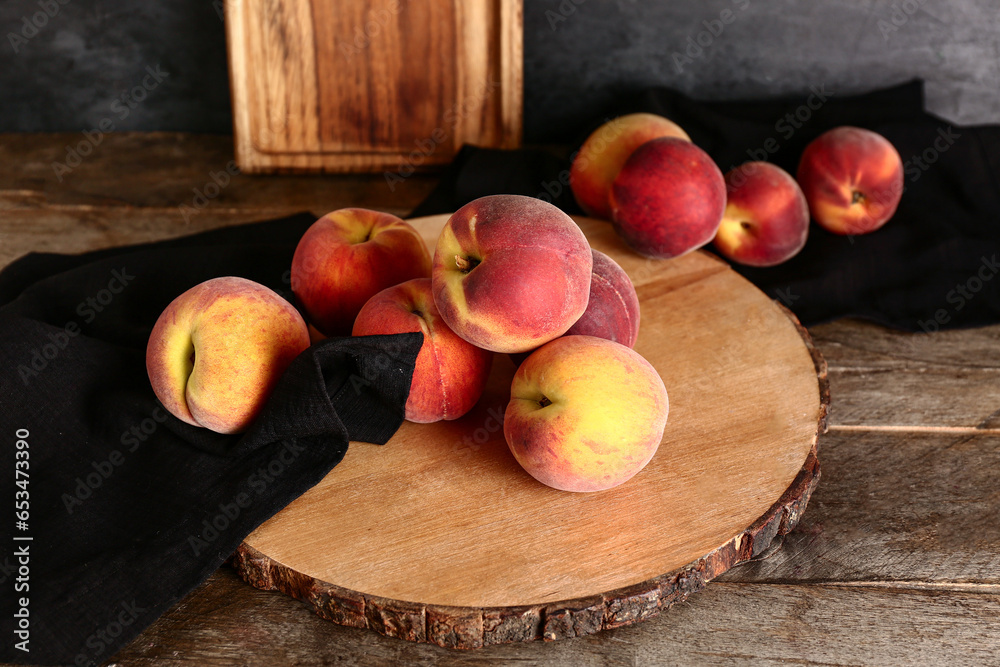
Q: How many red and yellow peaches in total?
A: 10